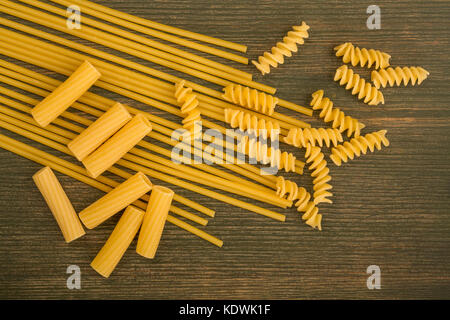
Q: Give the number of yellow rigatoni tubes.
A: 7